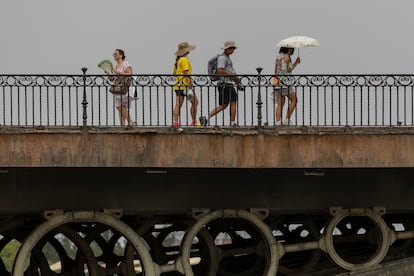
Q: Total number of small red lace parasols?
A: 0